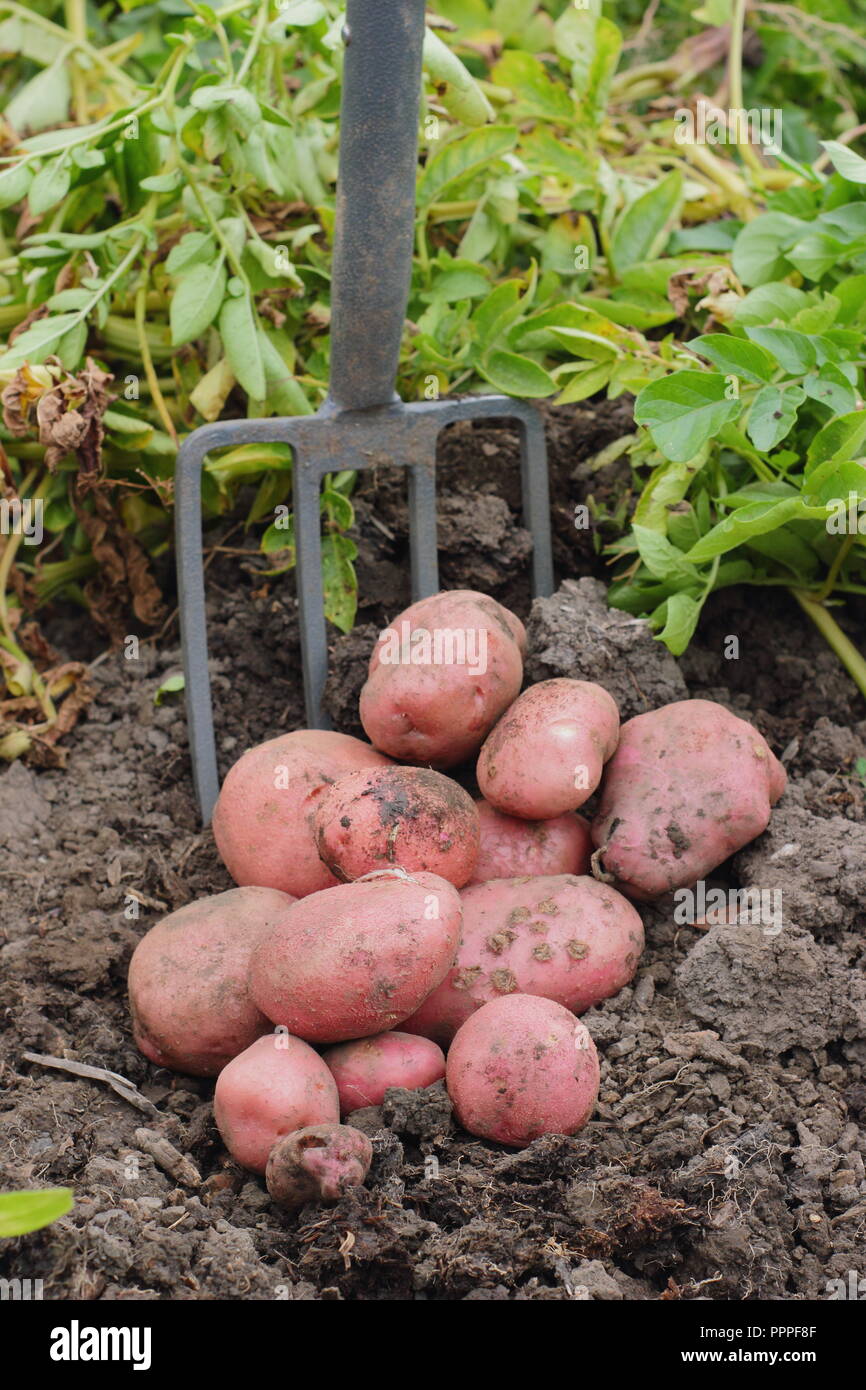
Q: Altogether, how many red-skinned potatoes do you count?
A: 13